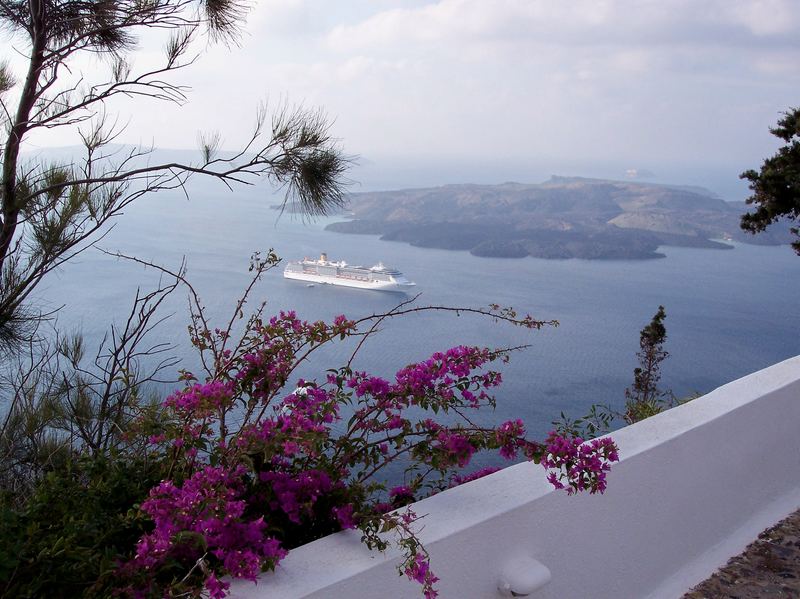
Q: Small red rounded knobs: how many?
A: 0